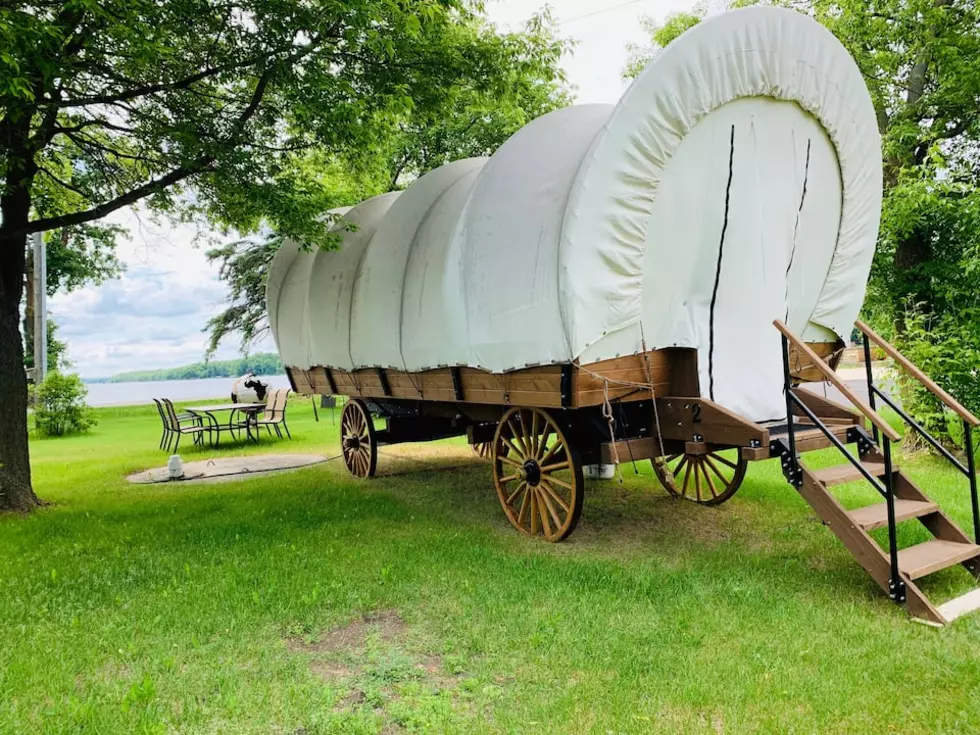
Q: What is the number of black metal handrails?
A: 2